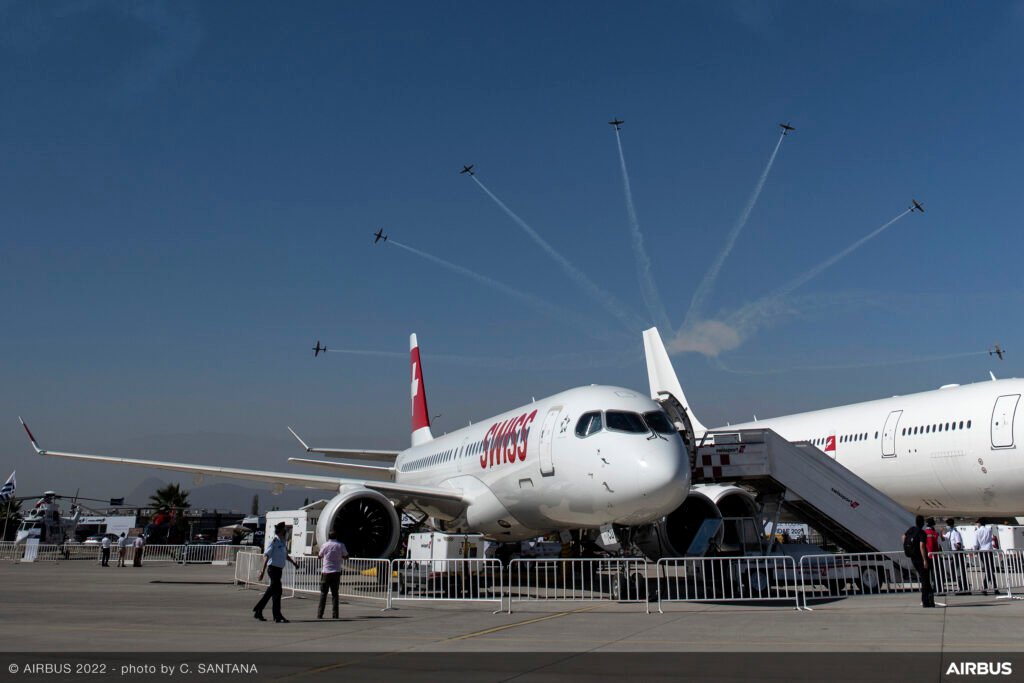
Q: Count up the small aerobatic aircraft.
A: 7